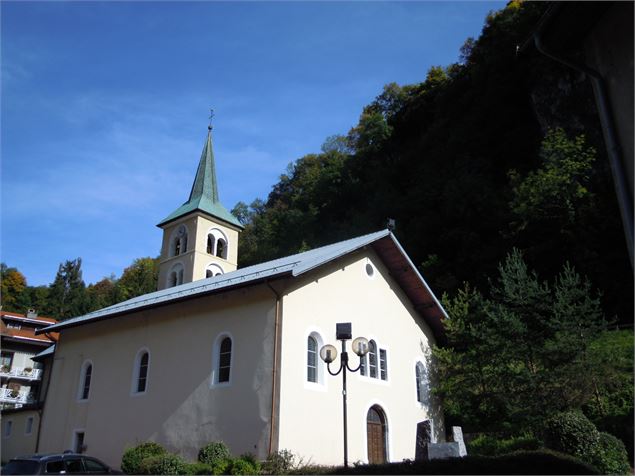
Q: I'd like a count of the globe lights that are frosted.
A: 2